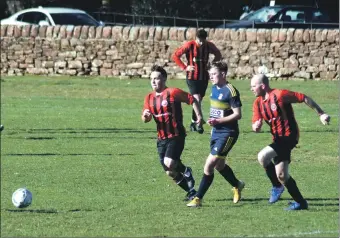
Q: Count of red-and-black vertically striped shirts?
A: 3